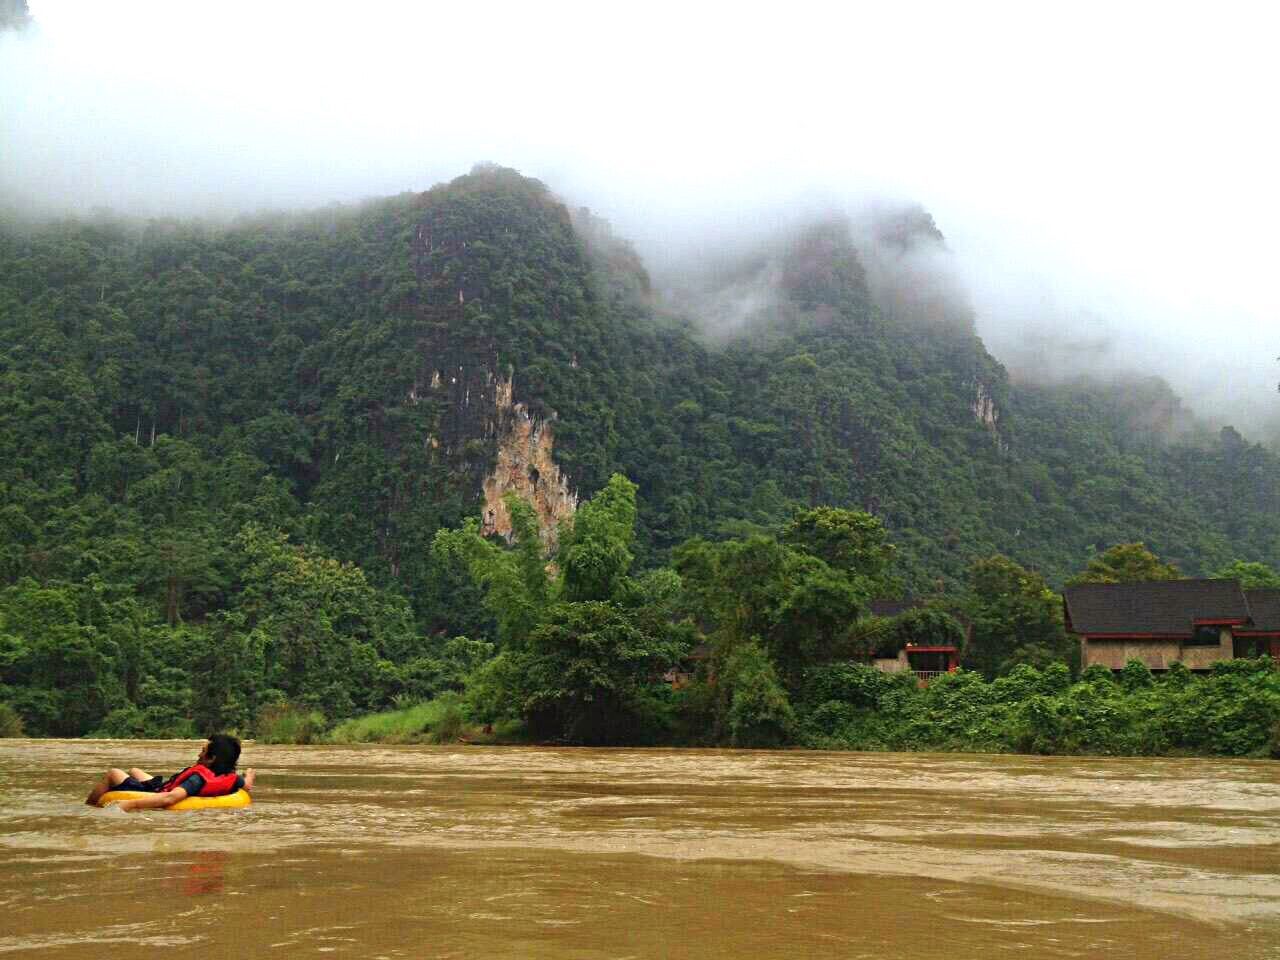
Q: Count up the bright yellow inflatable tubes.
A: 1